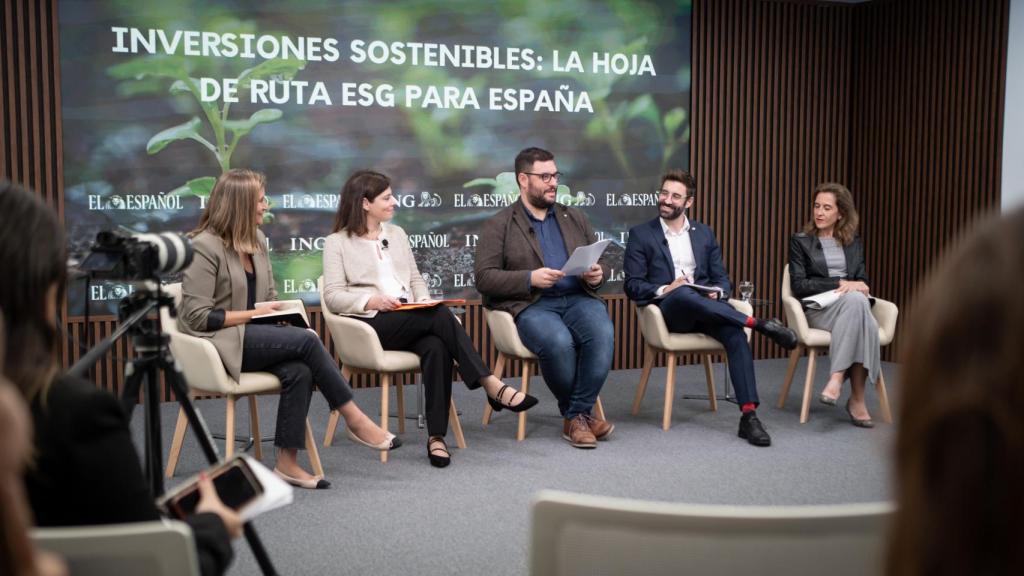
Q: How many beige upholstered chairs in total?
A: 5